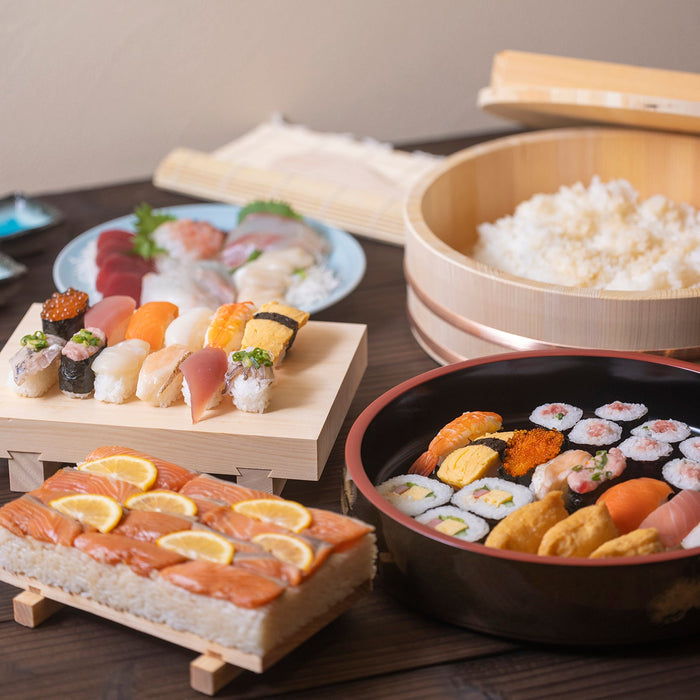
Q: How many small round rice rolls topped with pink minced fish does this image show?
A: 7